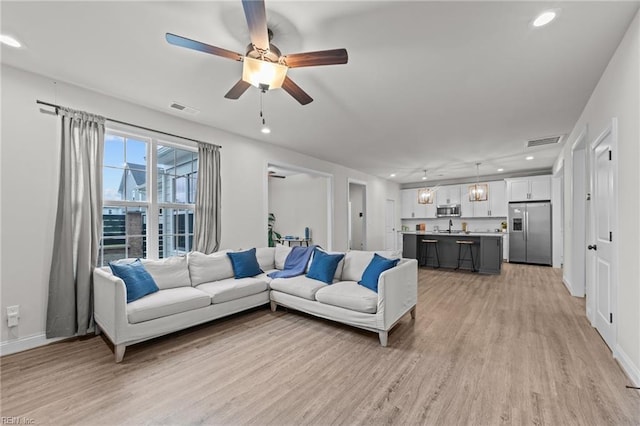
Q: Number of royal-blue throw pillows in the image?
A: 4